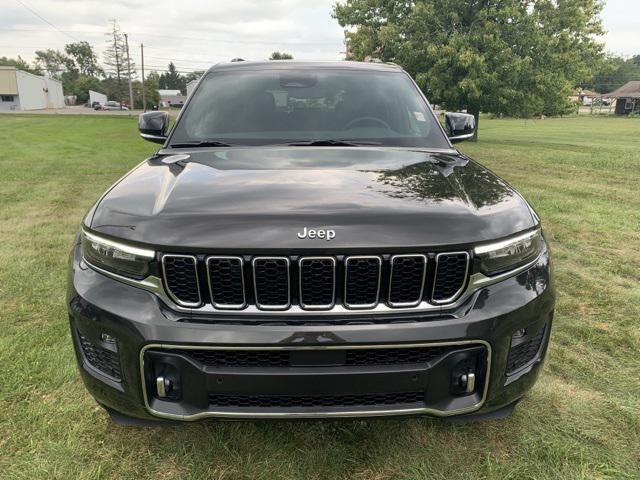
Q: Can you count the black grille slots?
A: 7